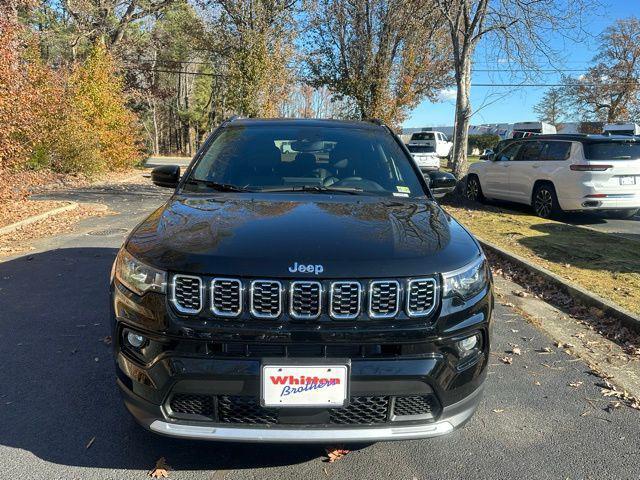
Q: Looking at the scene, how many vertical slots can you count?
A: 7